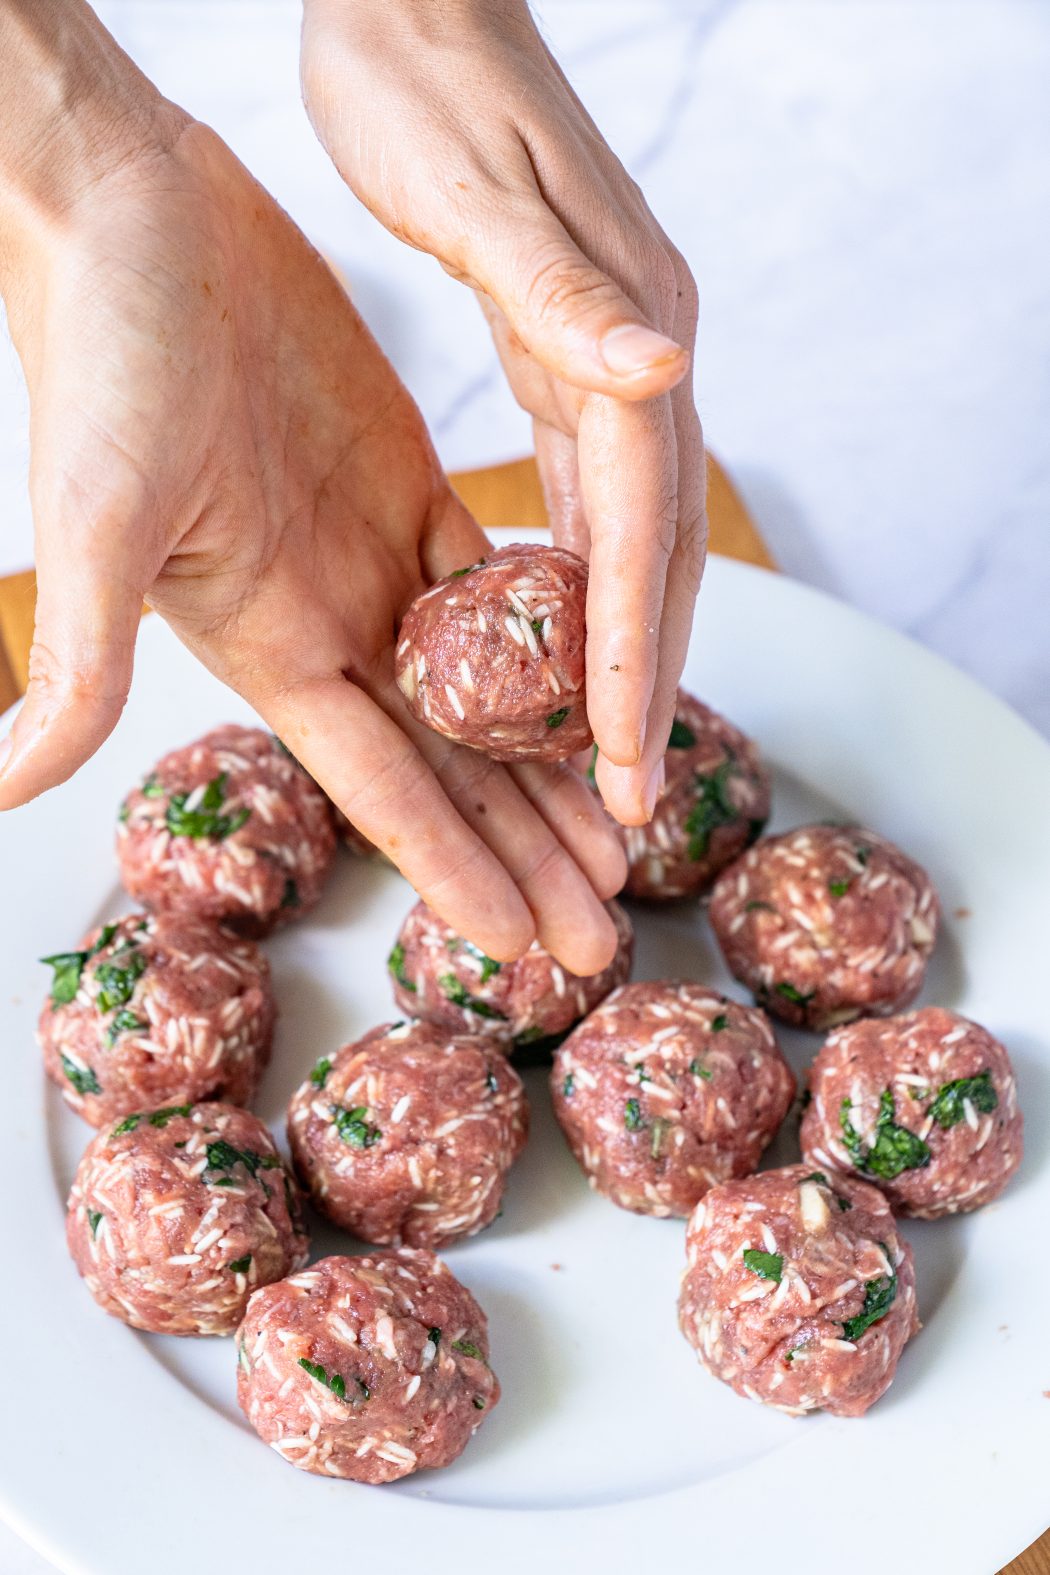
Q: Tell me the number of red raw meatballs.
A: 13